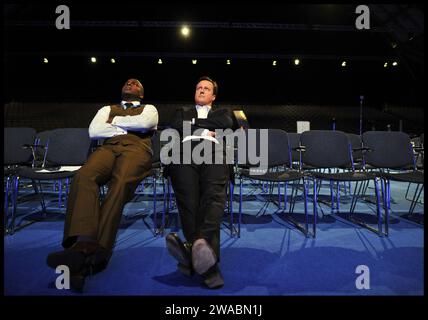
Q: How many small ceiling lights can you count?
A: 11